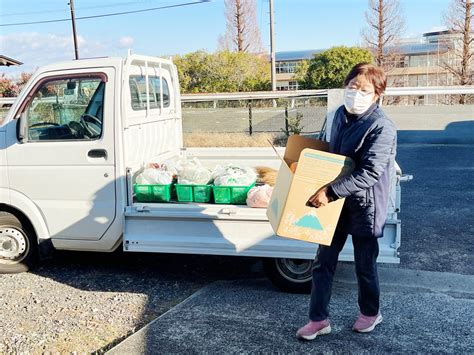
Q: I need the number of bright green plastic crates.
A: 3